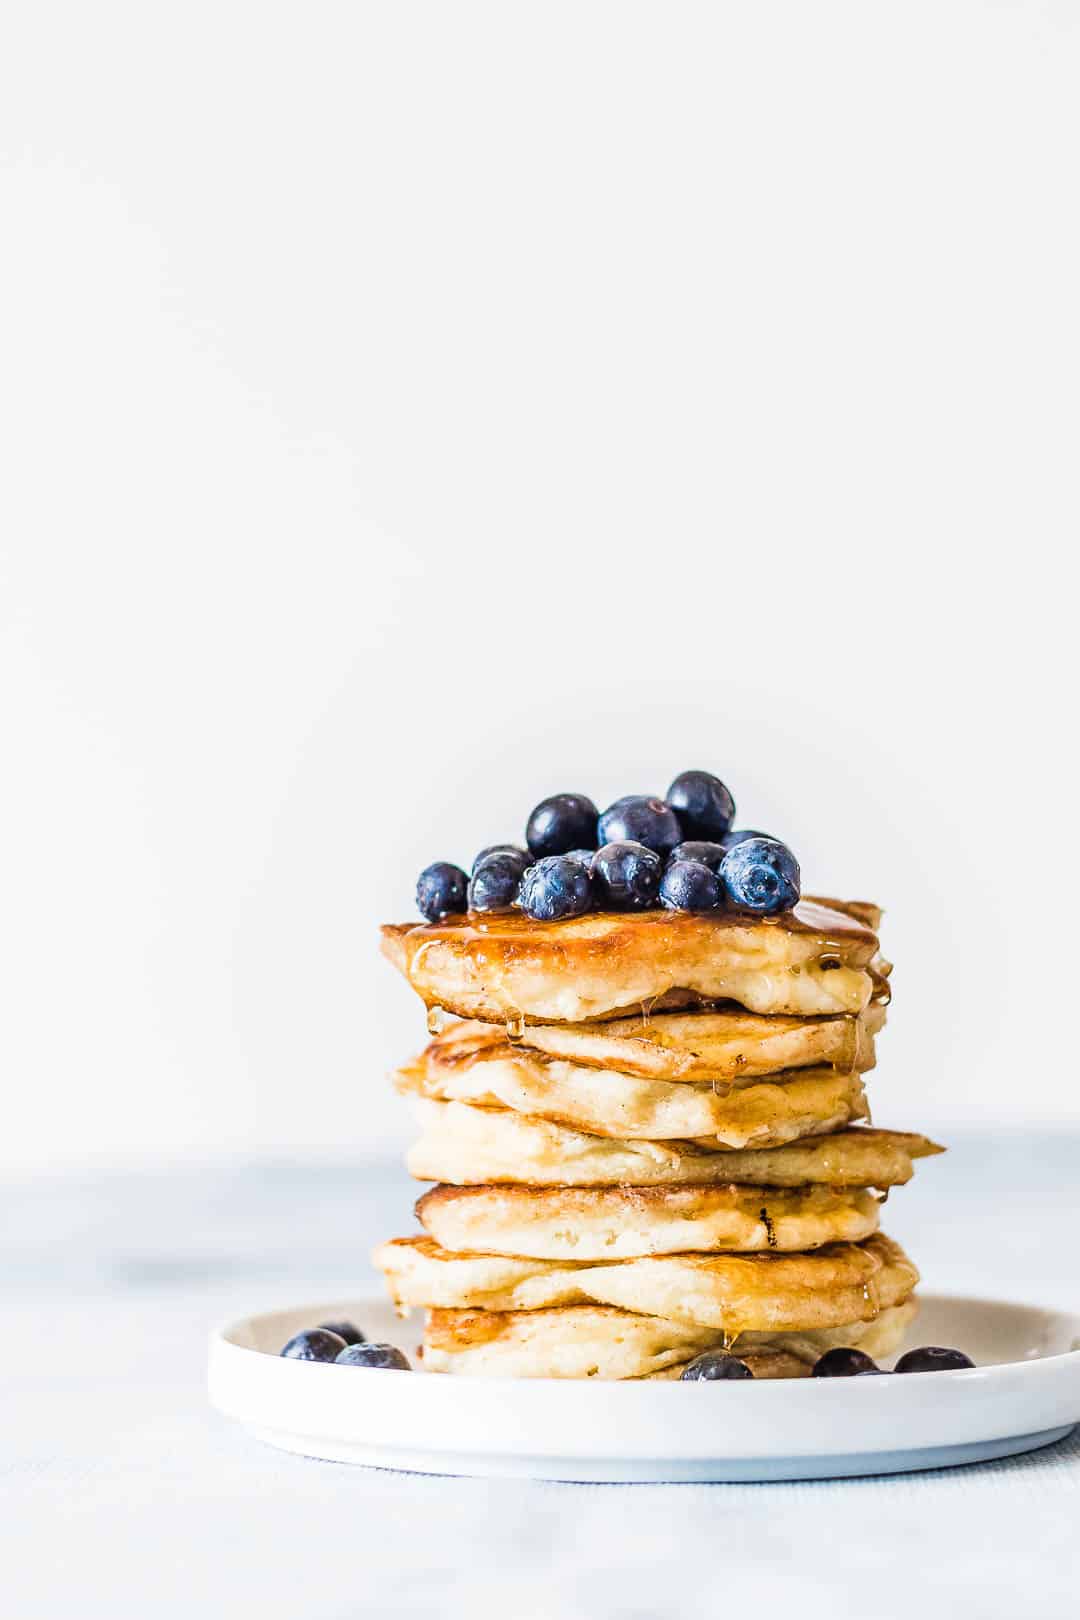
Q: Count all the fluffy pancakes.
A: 7